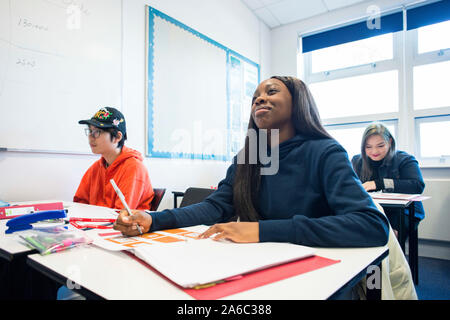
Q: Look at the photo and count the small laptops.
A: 0